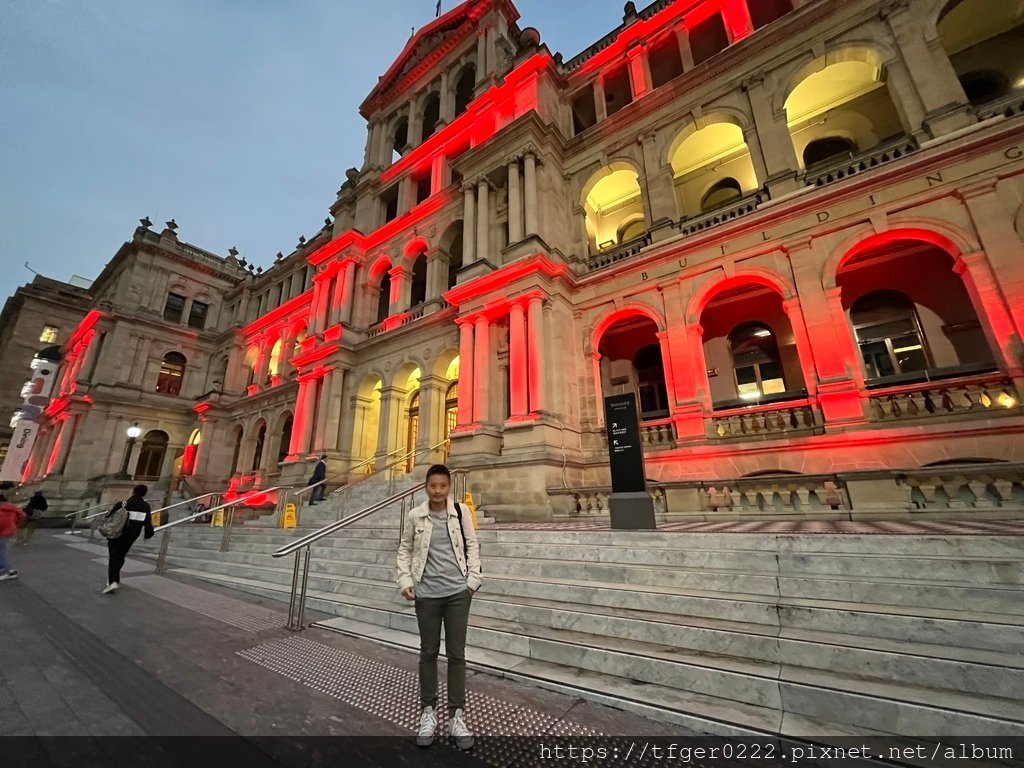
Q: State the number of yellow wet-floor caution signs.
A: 4